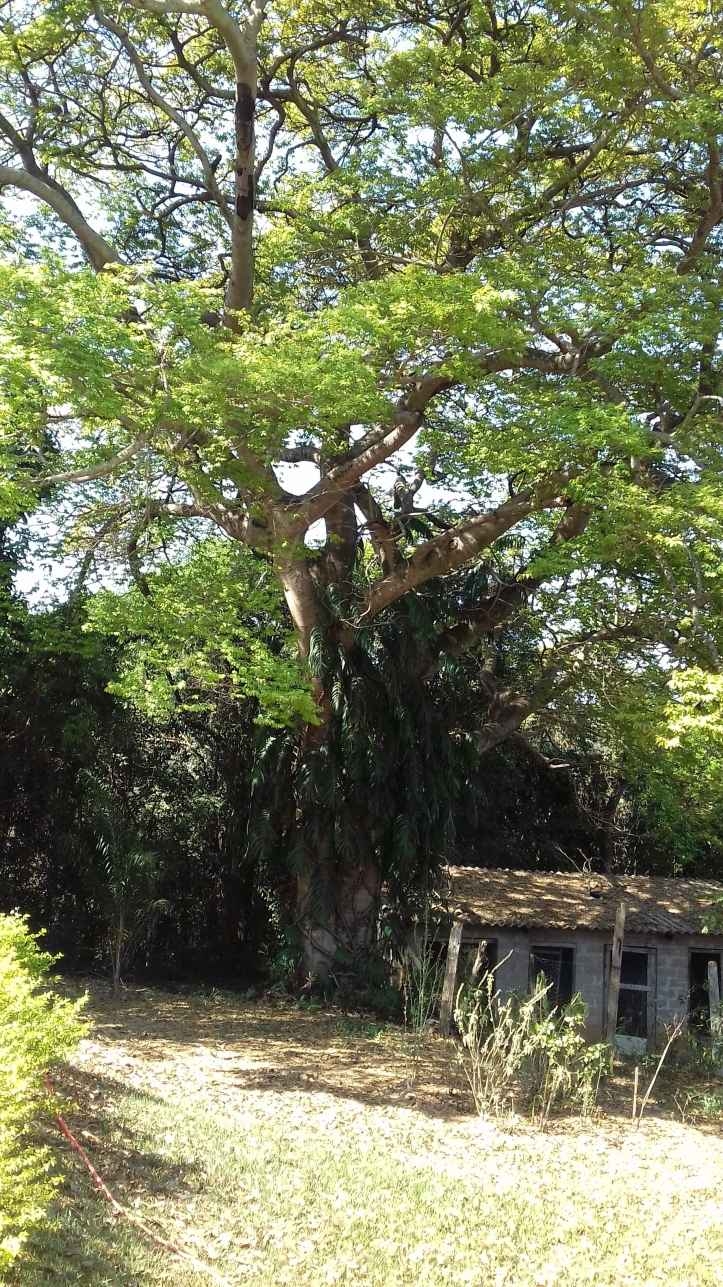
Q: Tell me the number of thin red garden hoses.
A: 1